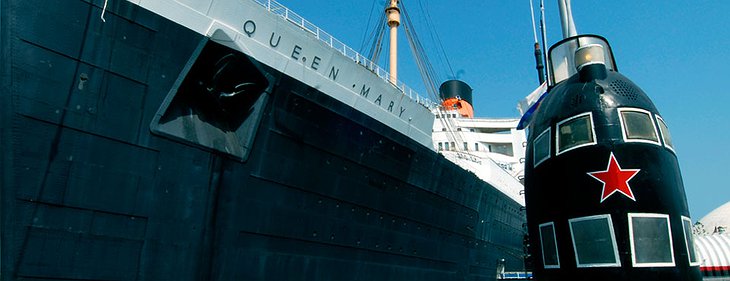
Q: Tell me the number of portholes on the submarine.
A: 8